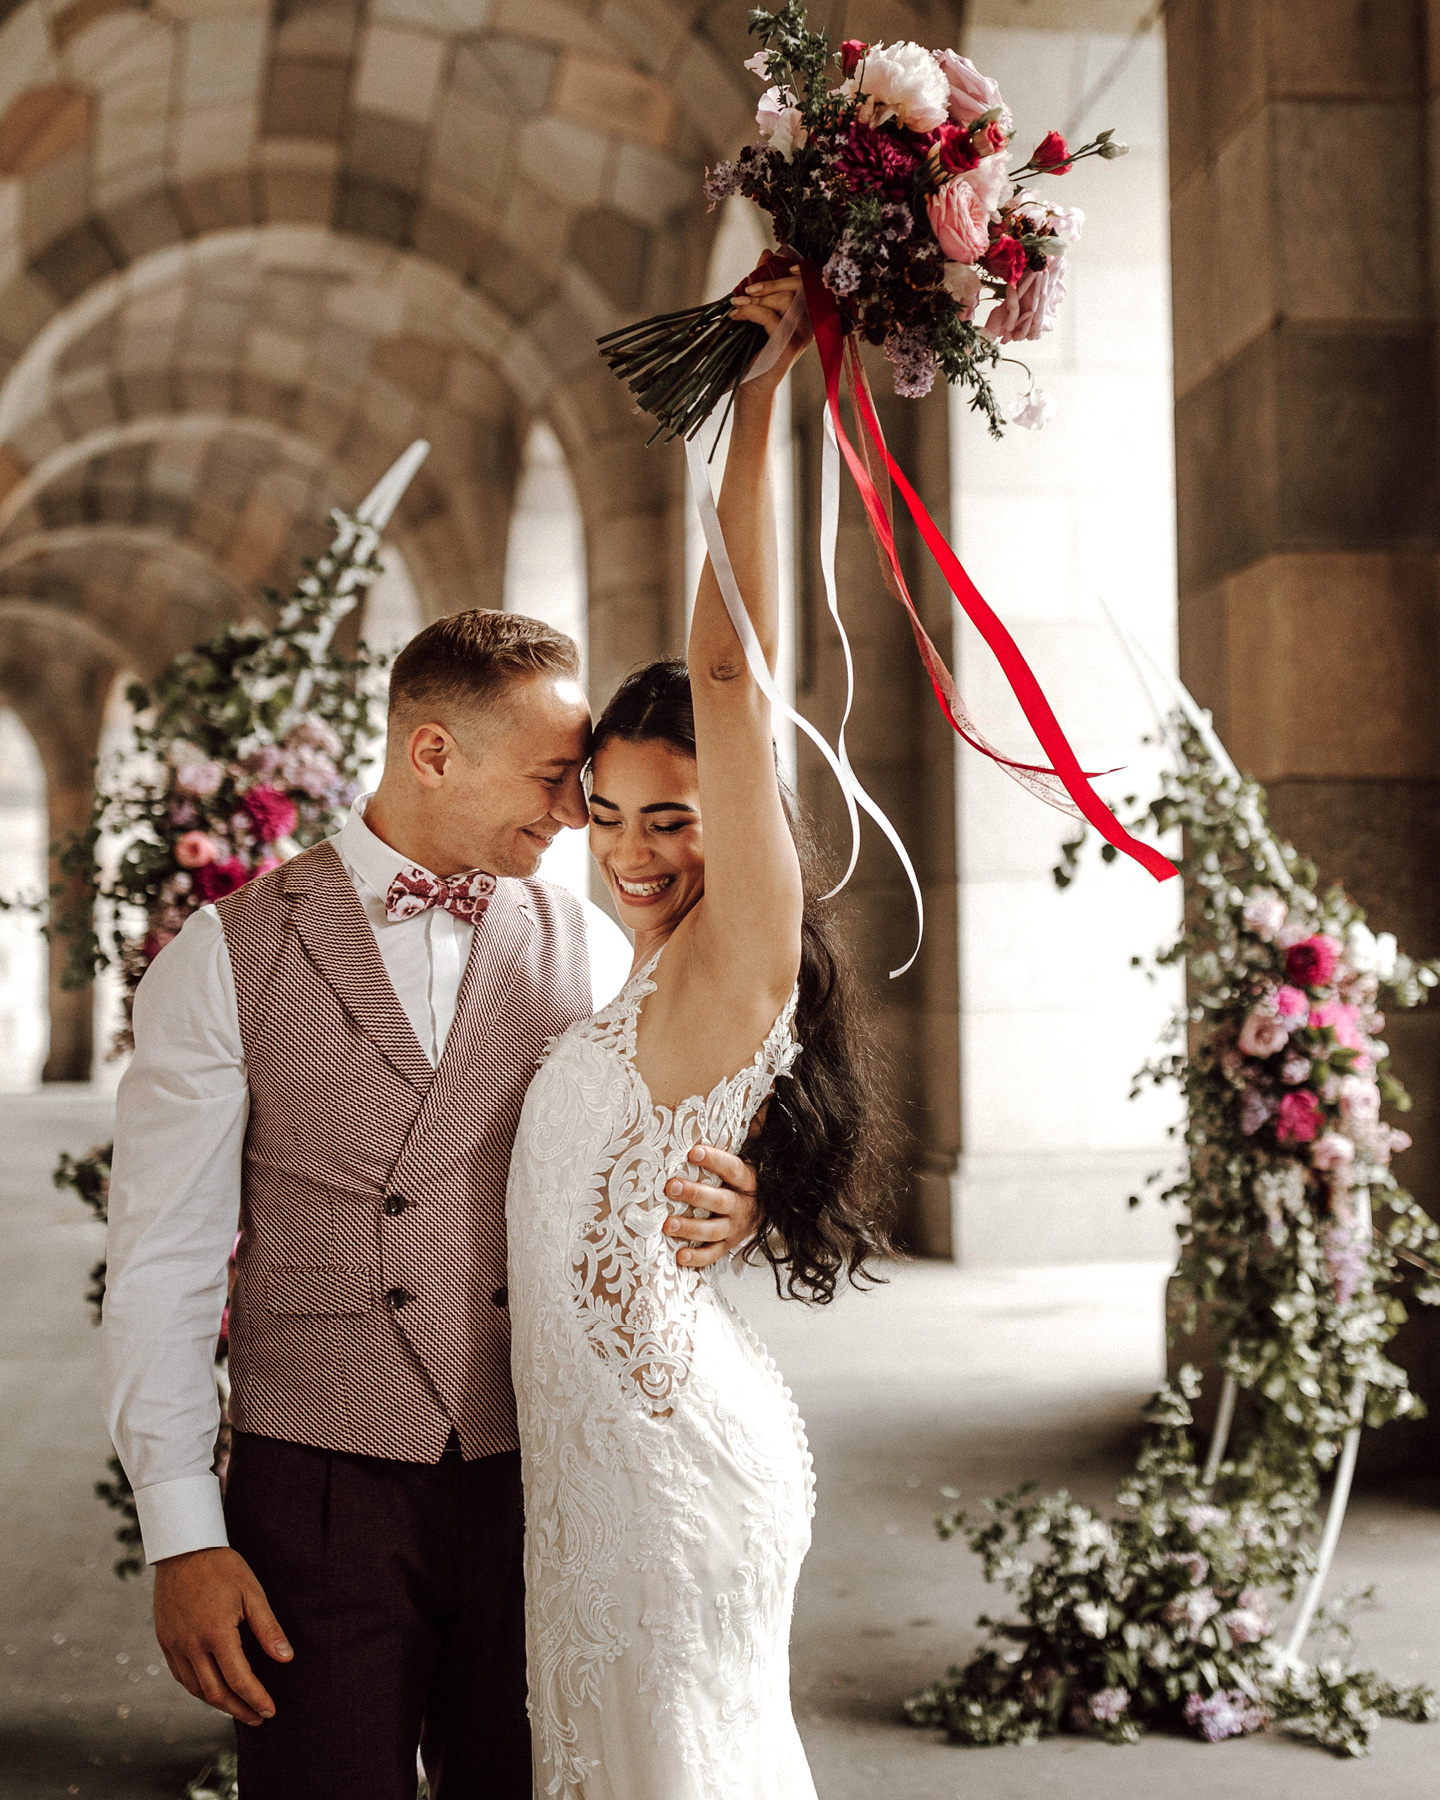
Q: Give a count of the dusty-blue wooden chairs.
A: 0